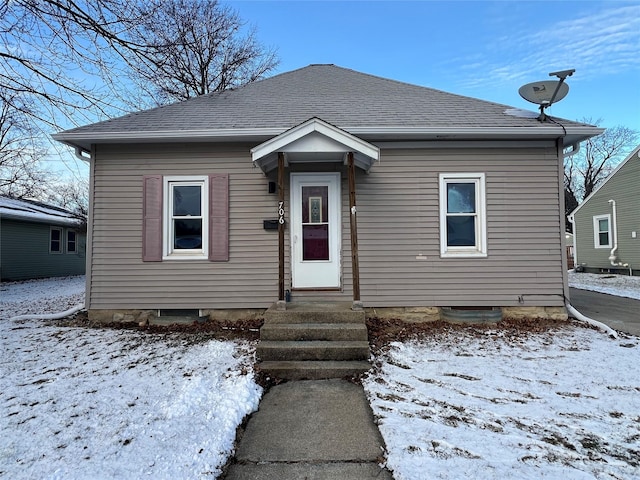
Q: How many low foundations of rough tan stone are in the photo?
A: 1